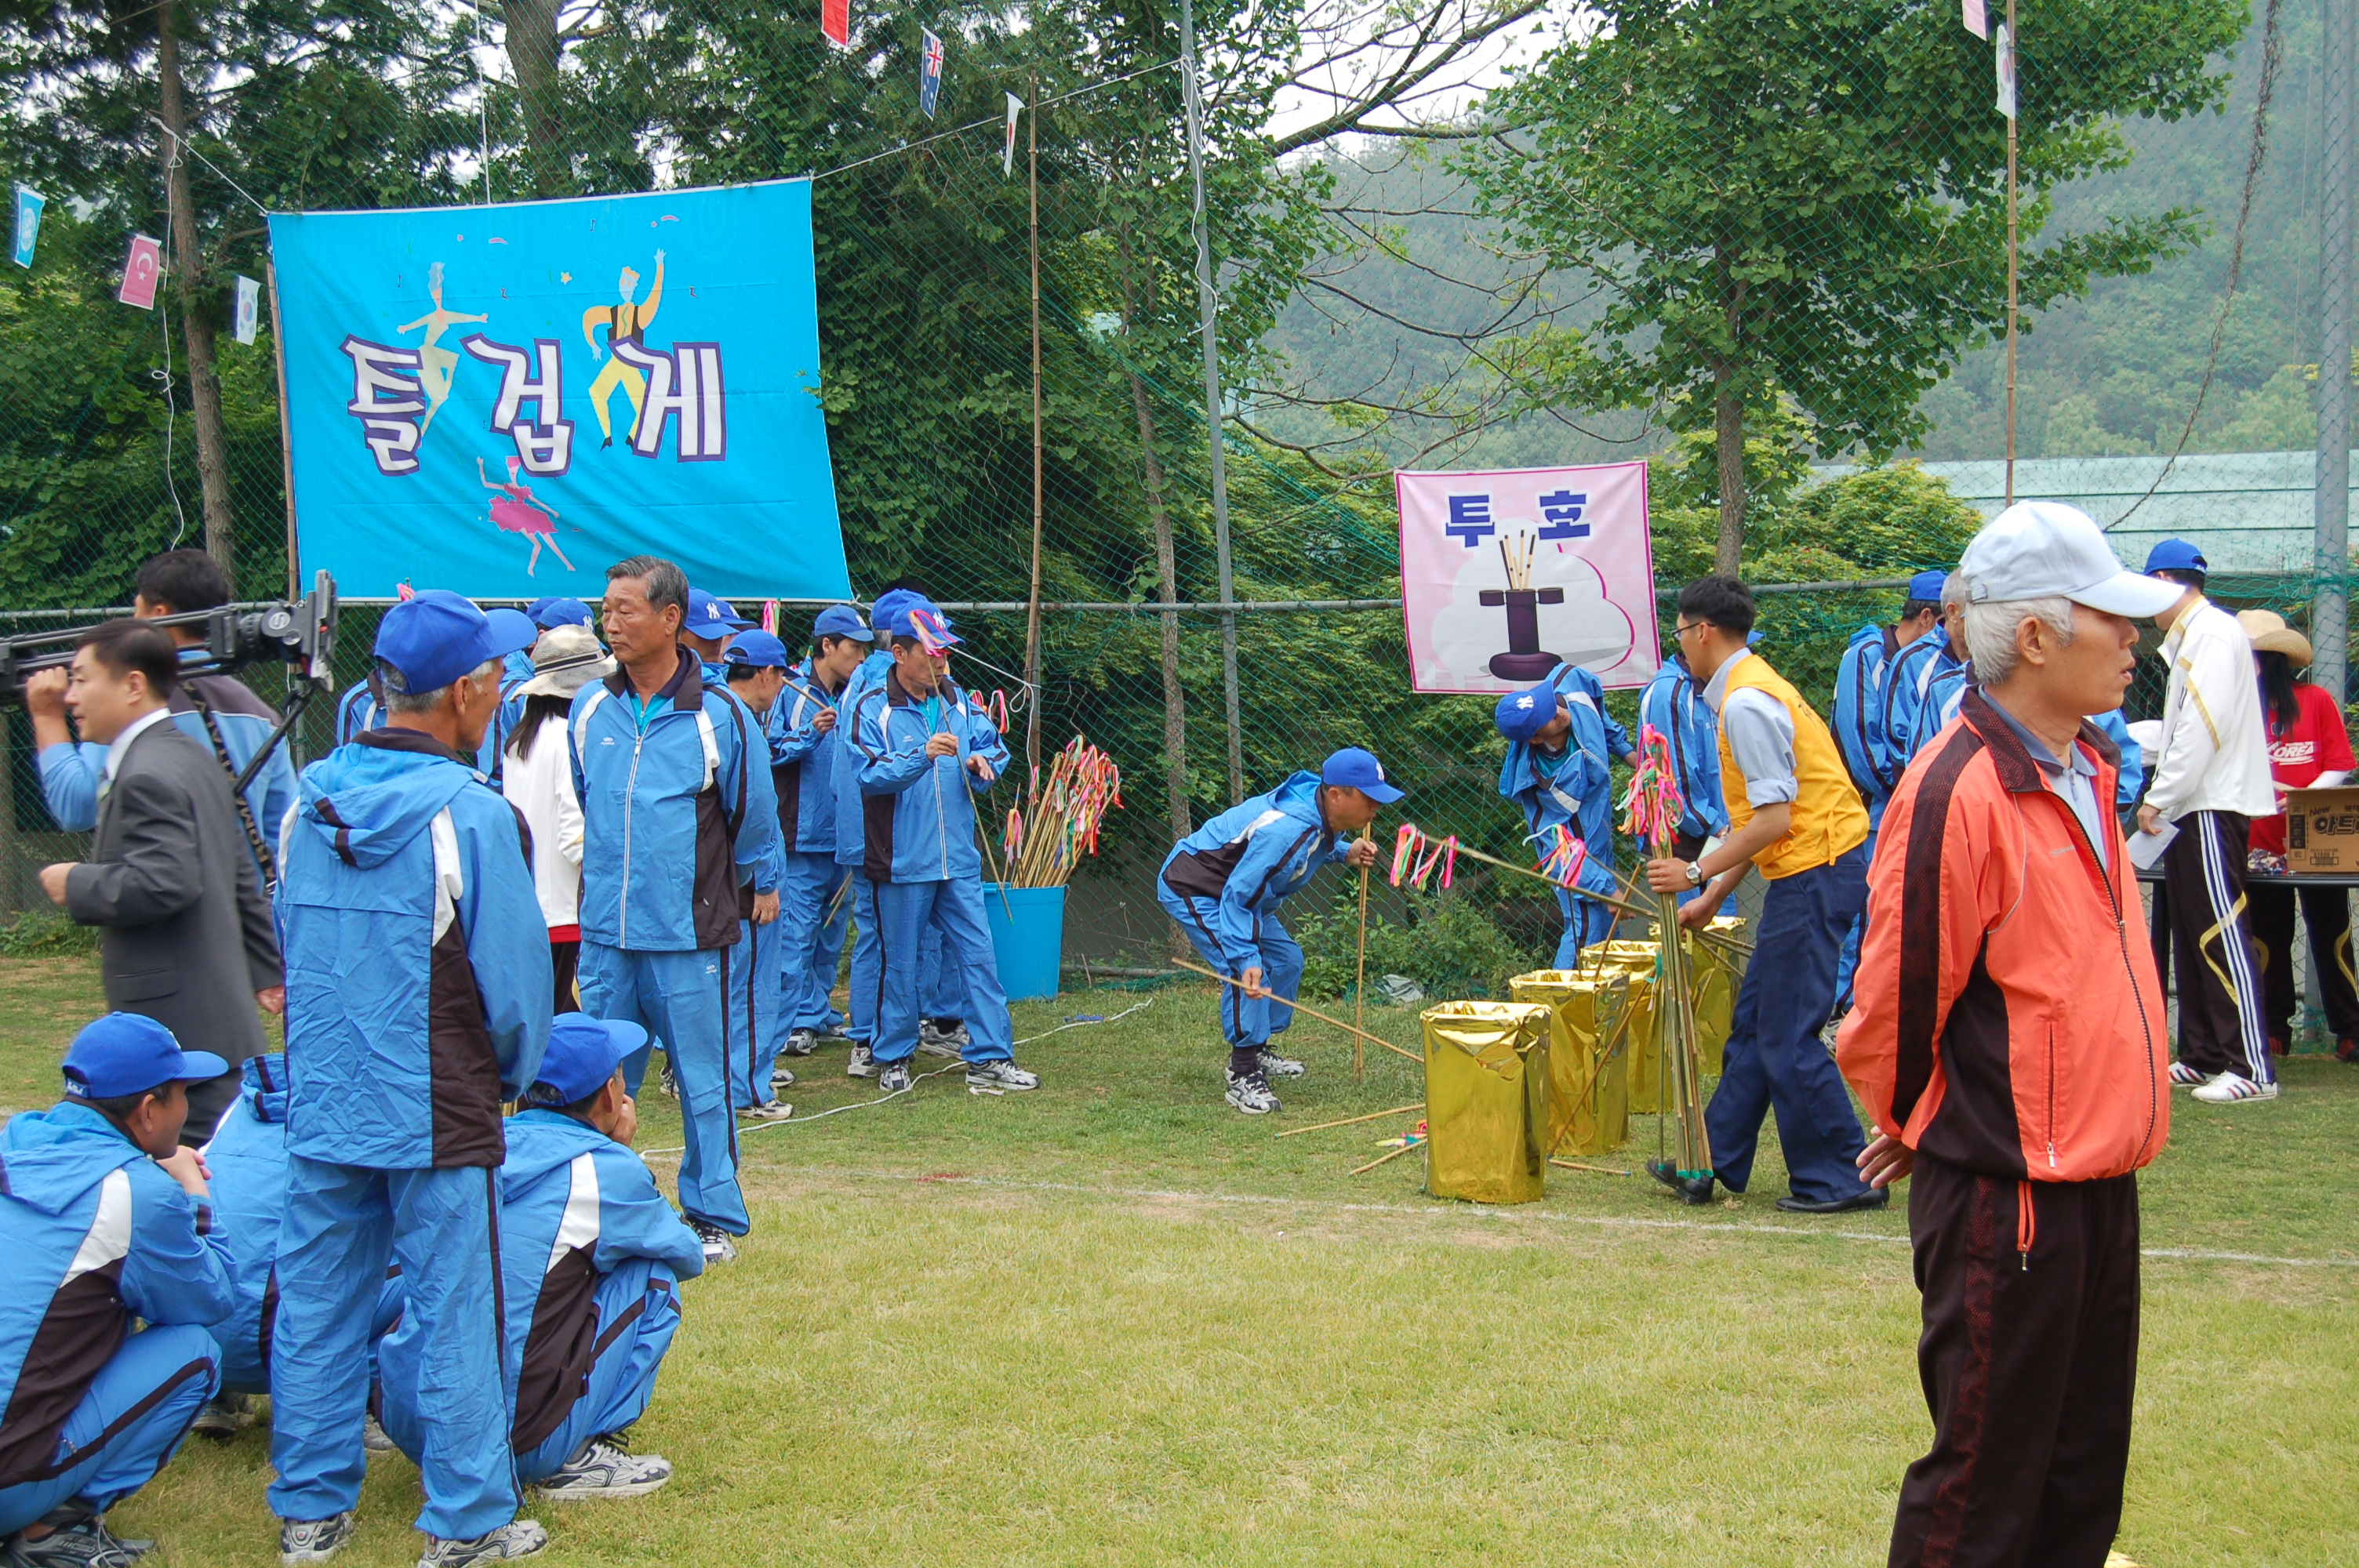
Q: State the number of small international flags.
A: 8